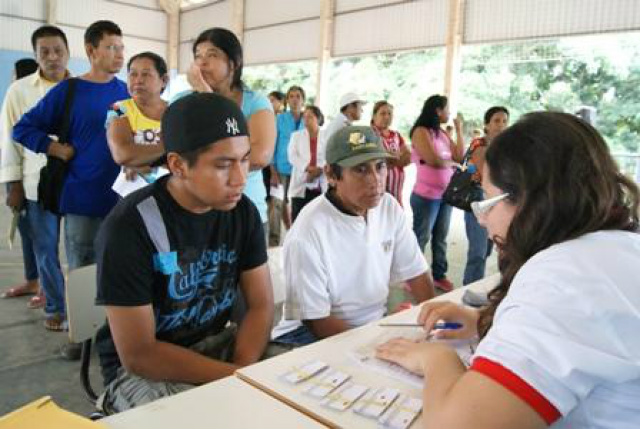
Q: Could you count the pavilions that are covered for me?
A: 1